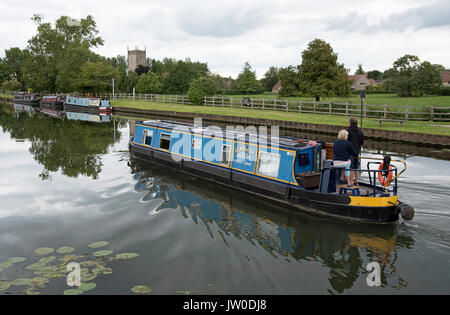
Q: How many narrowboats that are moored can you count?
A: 3